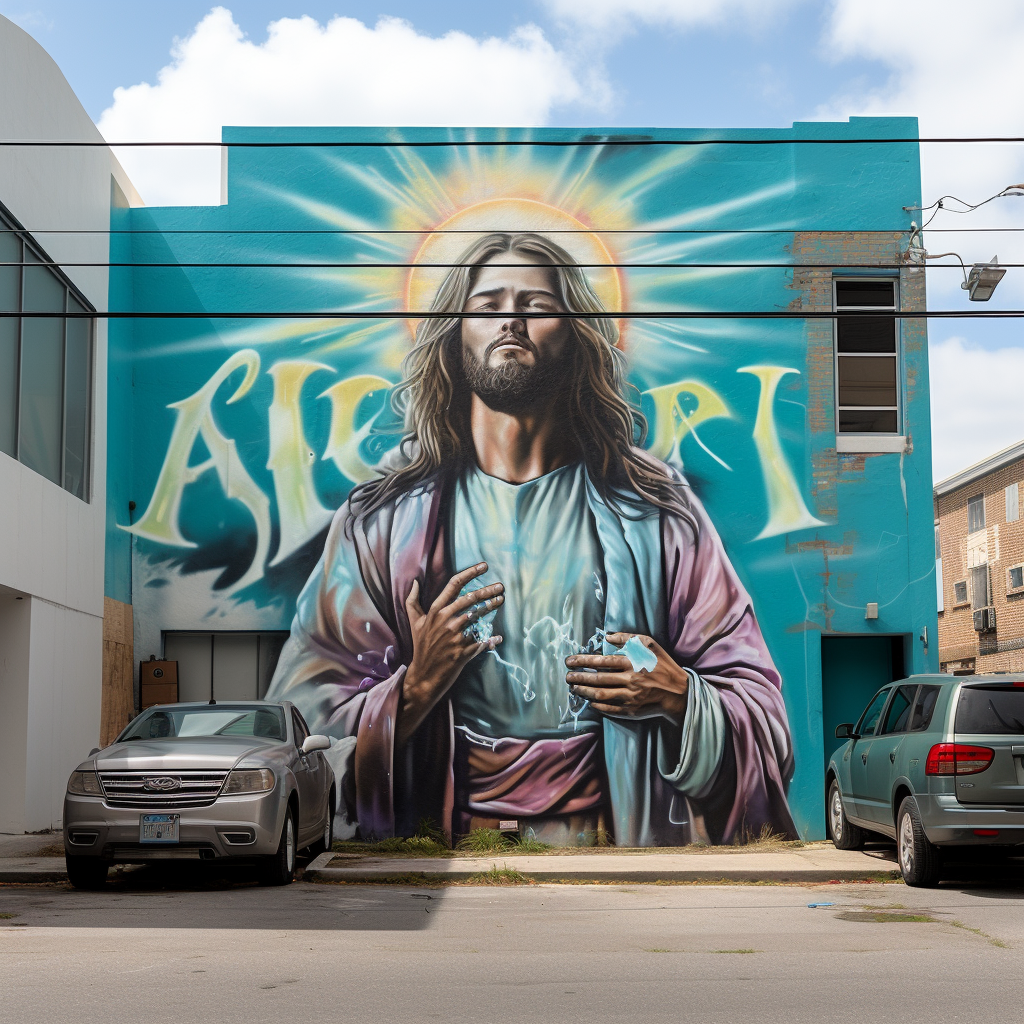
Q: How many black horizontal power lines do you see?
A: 4